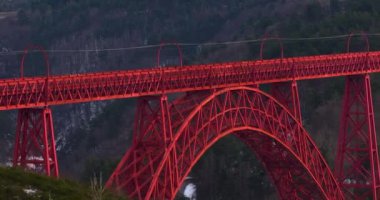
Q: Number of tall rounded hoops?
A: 4